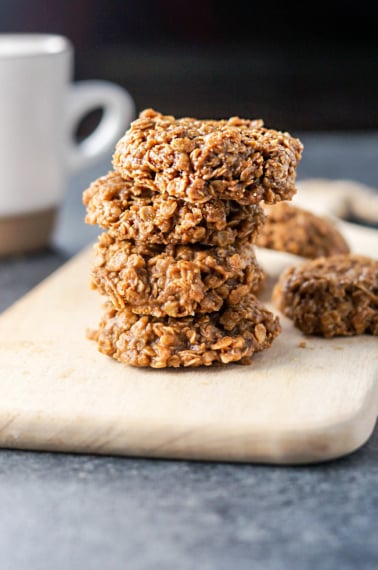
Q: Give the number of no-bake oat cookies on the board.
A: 6